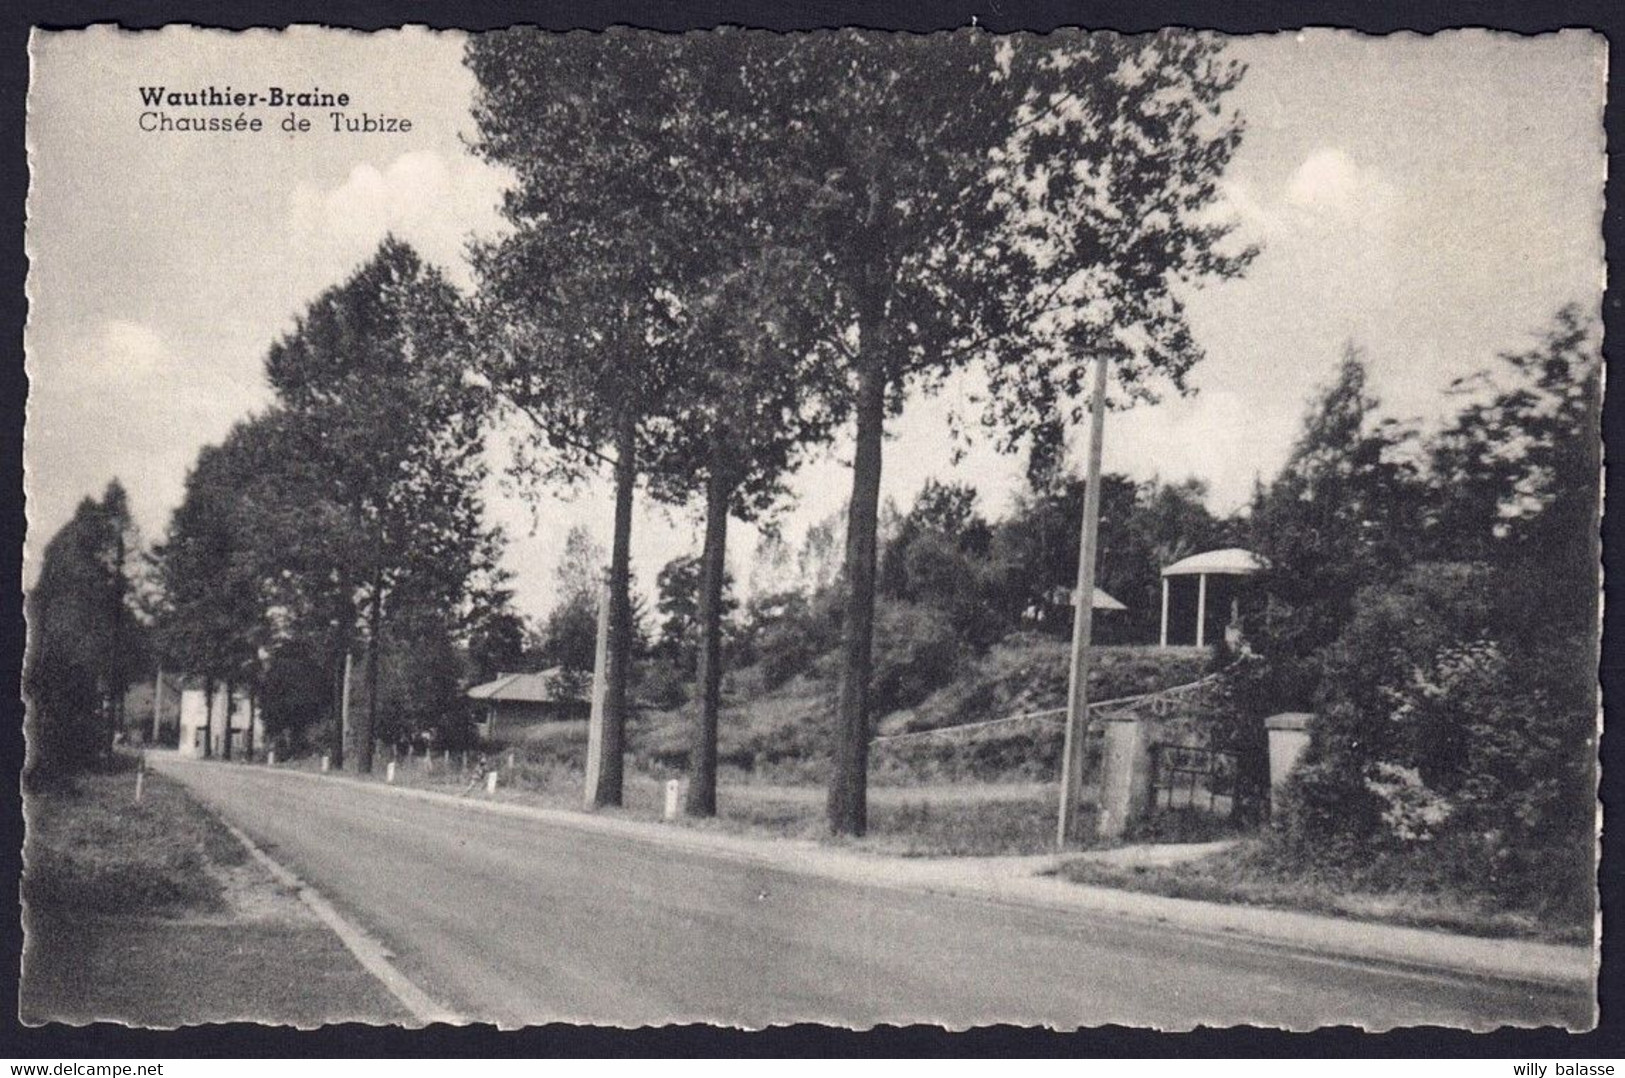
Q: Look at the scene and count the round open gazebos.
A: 1